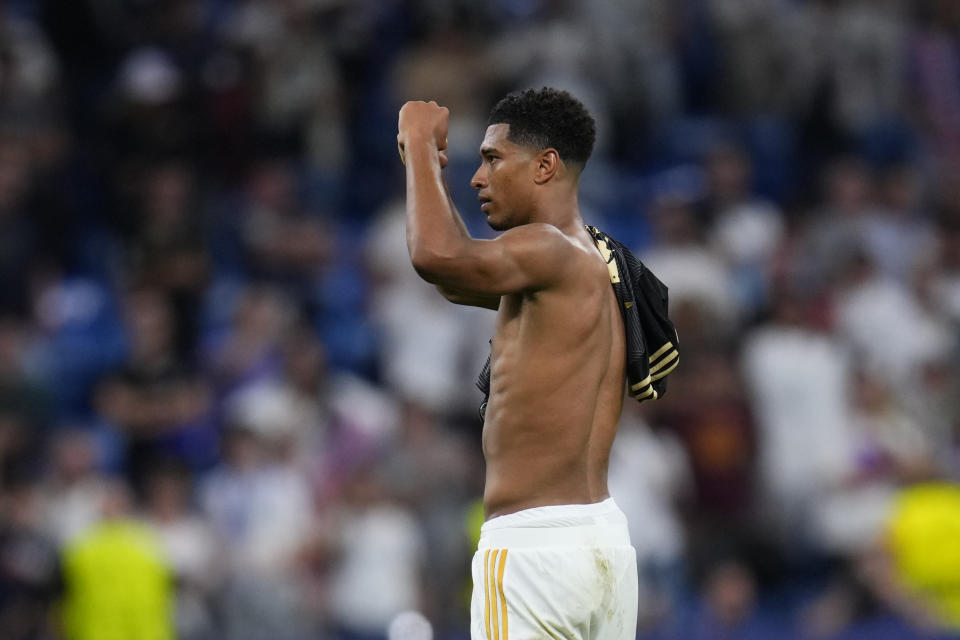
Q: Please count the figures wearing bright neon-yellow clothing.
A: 2